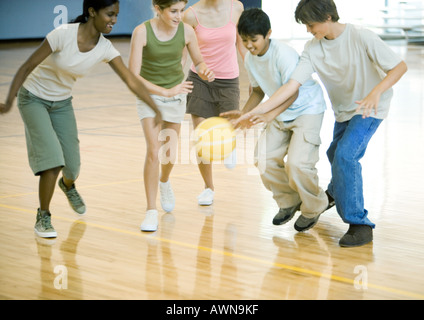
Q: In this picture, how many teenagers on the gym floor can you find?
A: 5